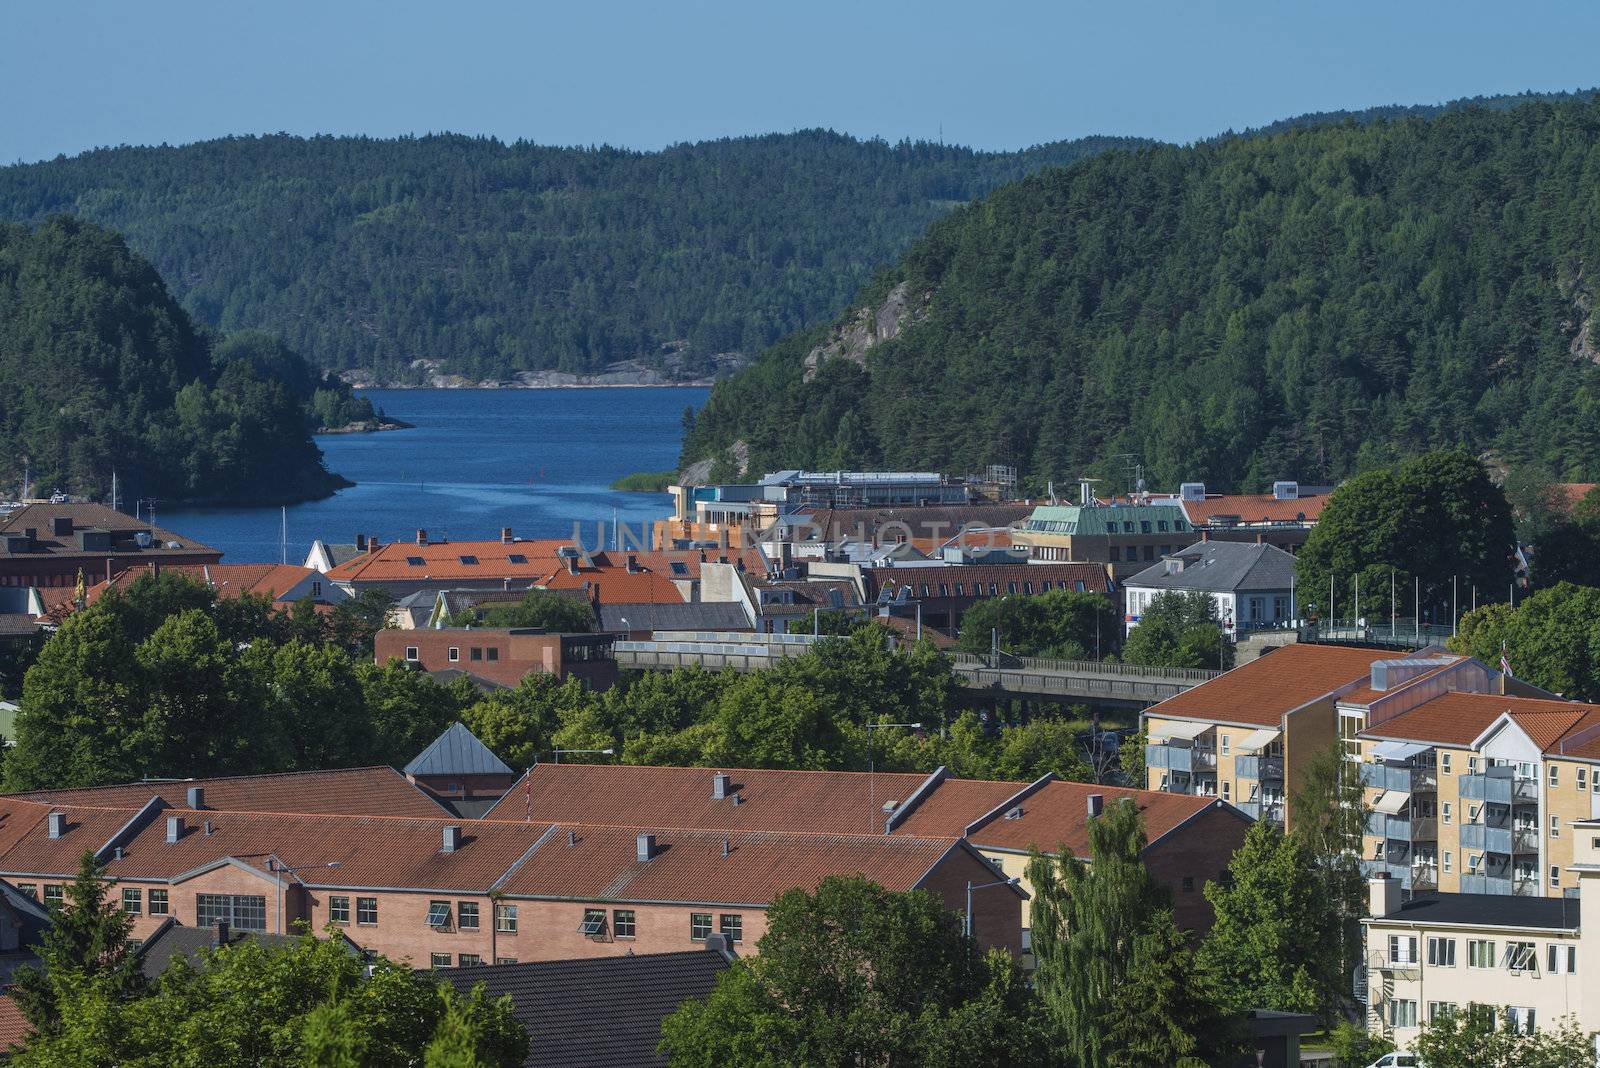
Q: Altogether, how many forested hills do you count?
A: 3